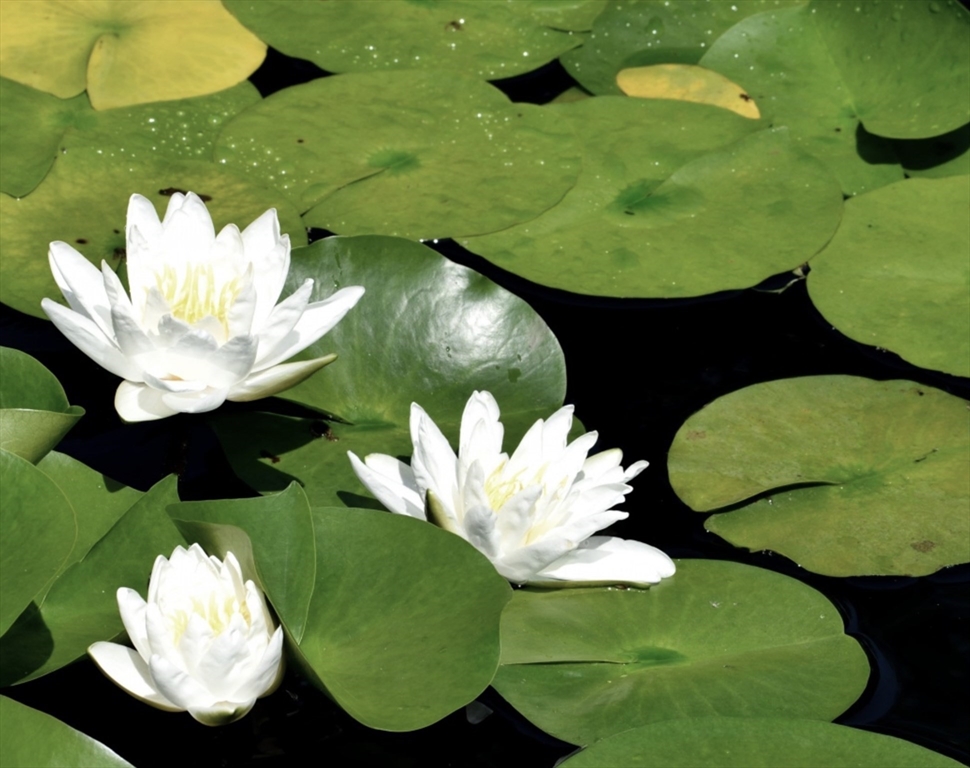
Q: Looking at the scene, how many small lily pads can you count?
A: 1